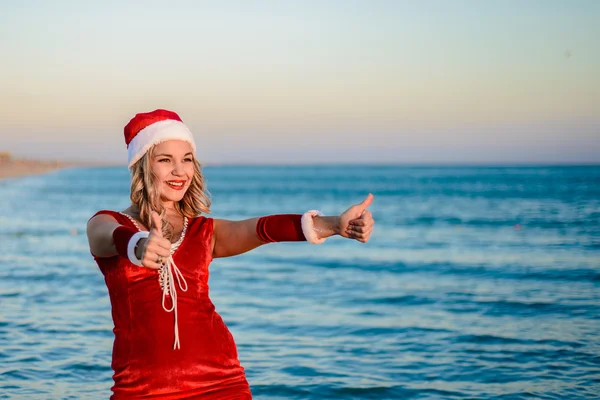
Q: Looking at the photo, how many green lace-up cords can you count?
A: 0